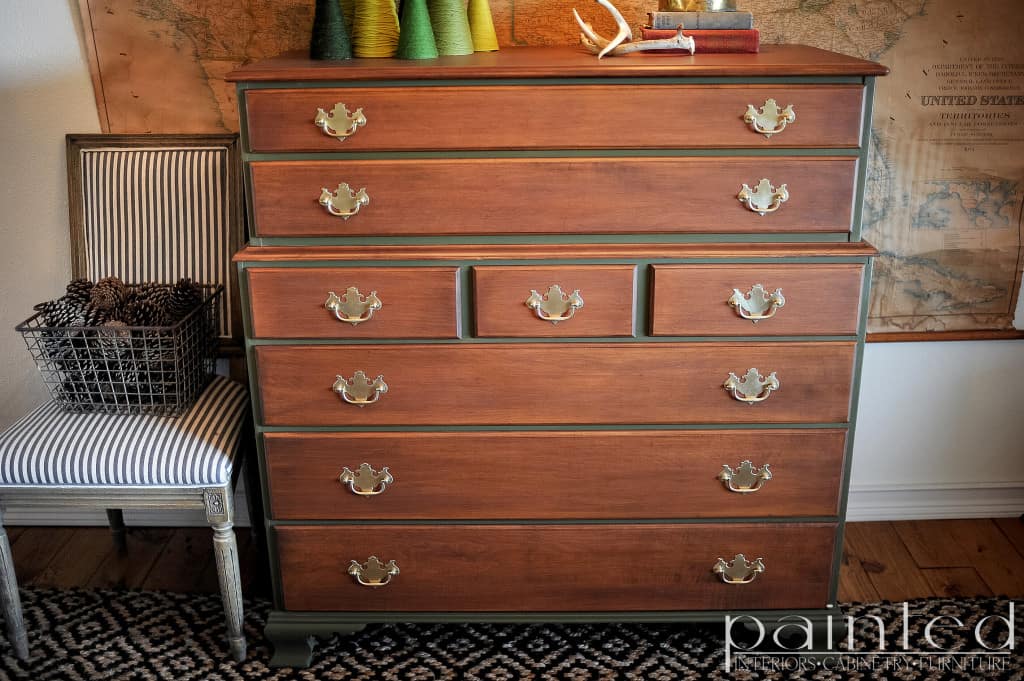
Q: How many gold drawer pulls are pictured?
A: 13